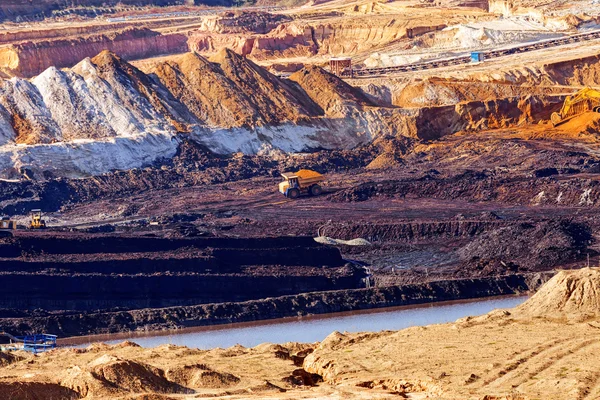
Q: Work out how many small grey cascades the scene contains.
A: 1